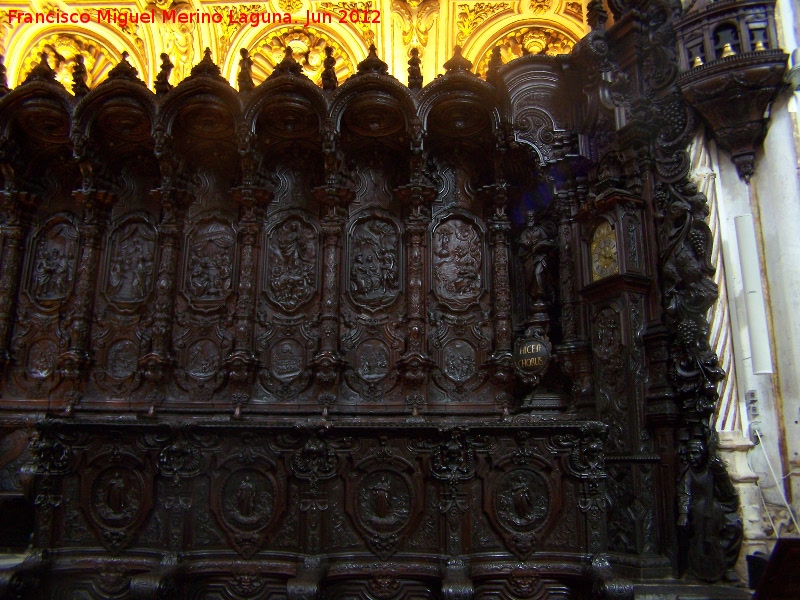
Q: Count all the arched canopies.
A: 6